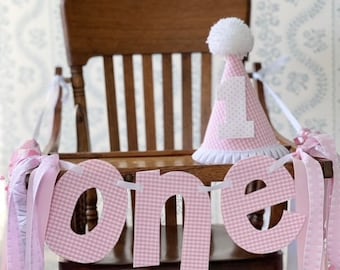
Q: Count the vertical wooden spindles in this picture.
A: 6